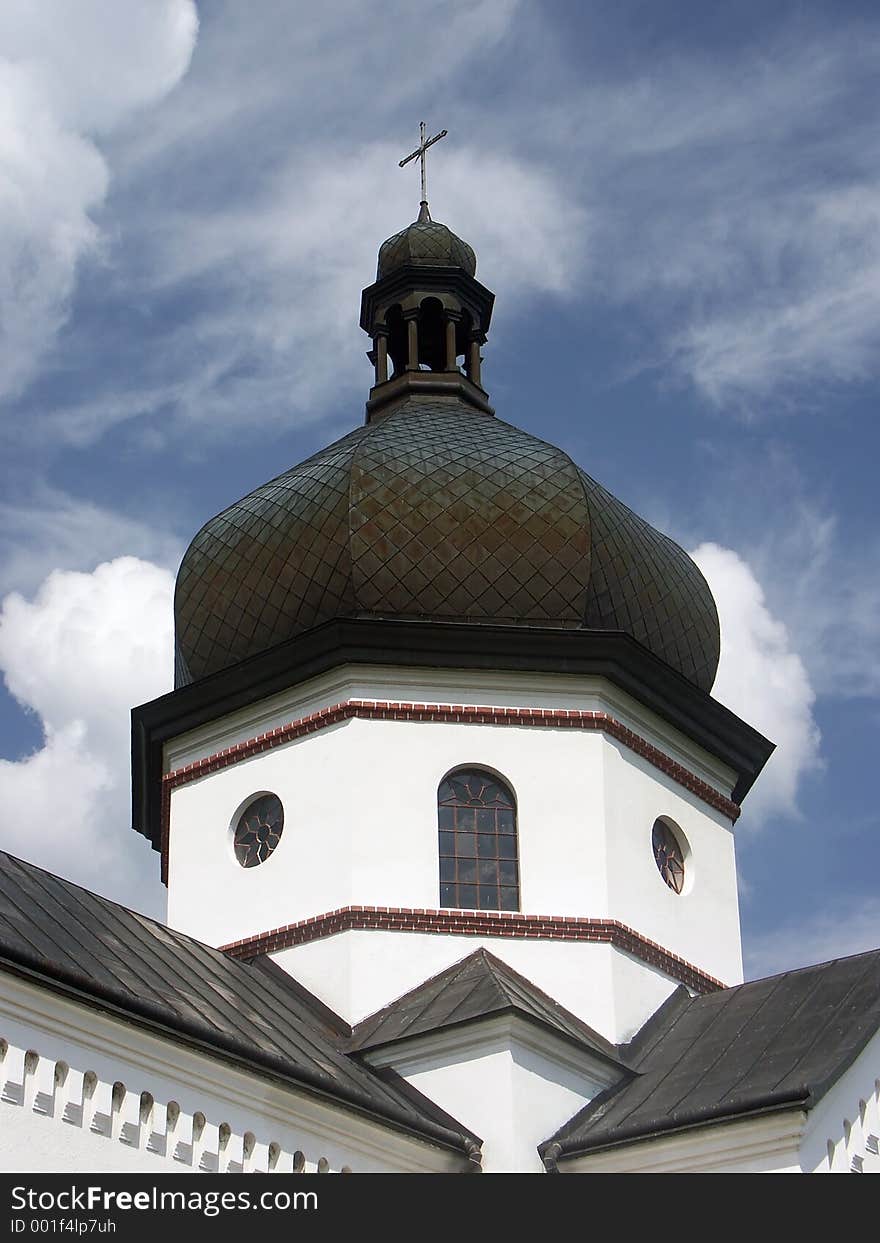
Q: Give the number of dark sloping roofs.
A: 3